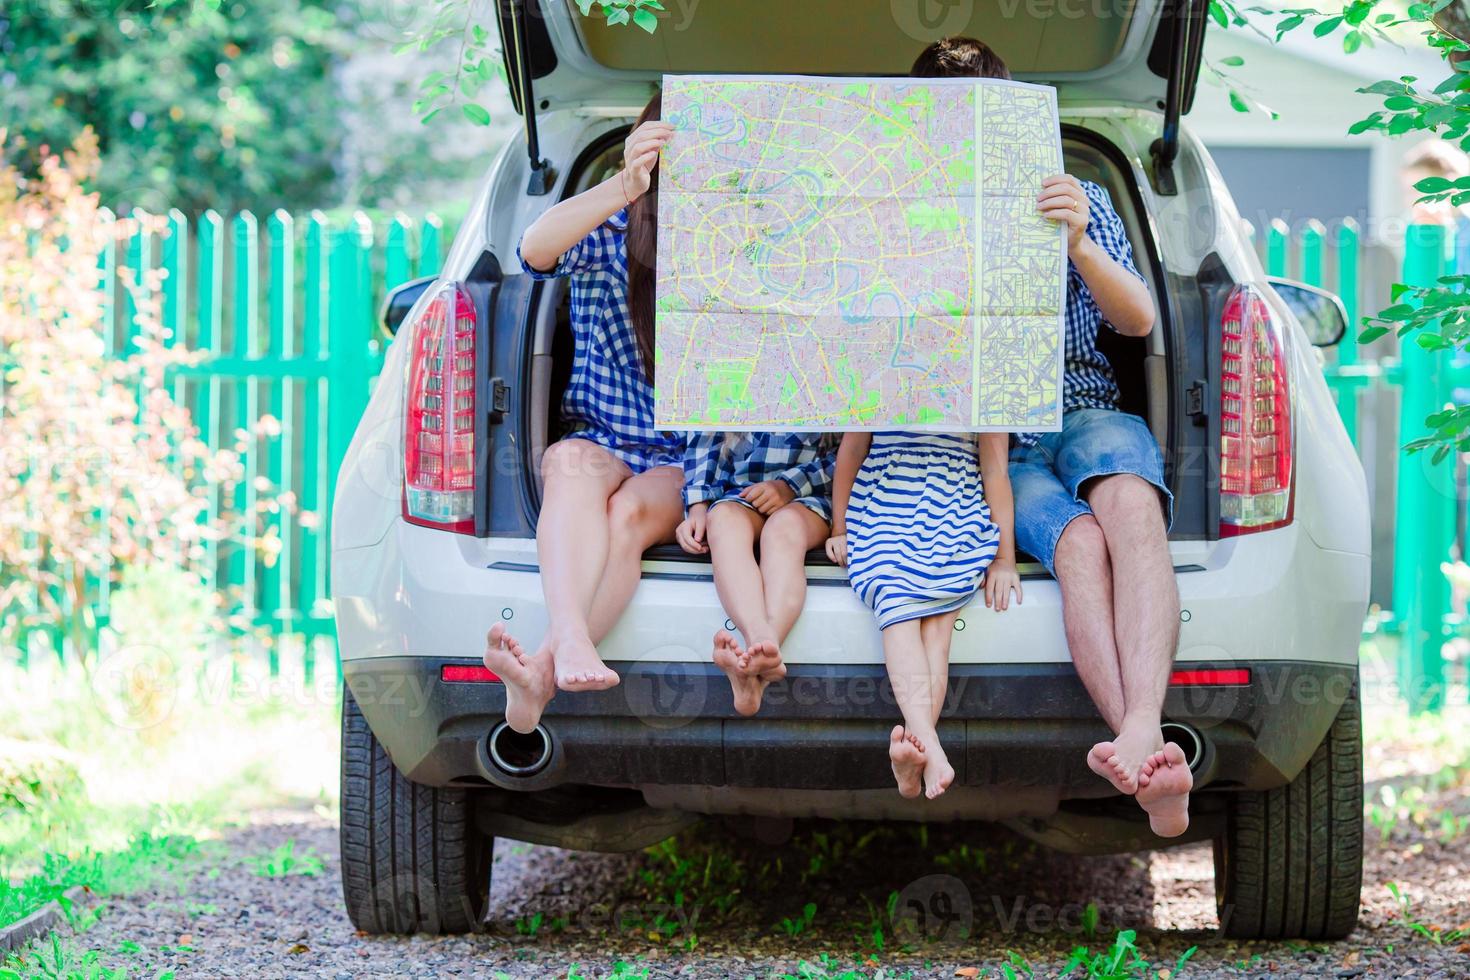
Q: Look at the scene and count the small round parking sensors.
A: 4